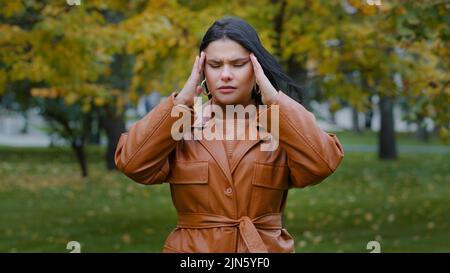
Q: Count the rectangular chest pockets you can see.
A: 2